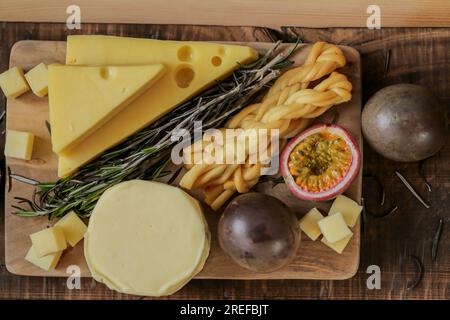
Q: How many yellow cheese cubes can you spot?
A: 10